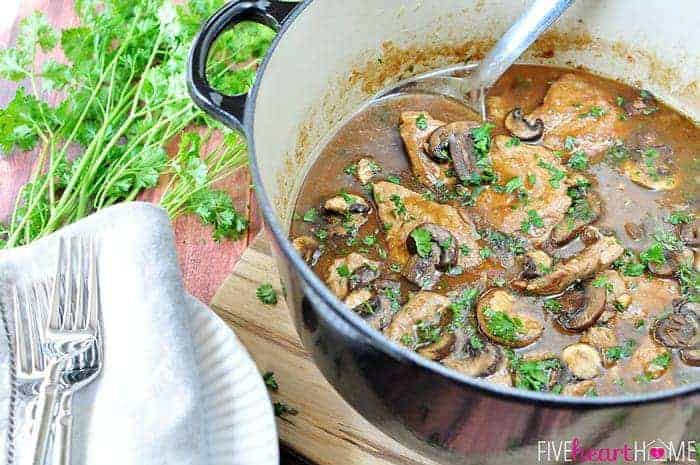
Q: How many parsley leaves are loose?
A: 3